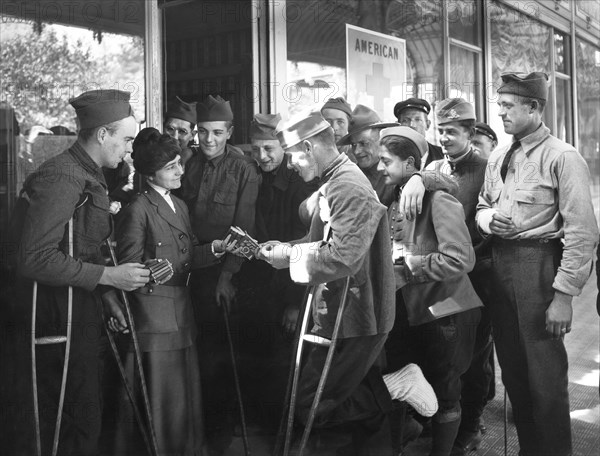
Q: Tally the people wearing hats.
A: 12